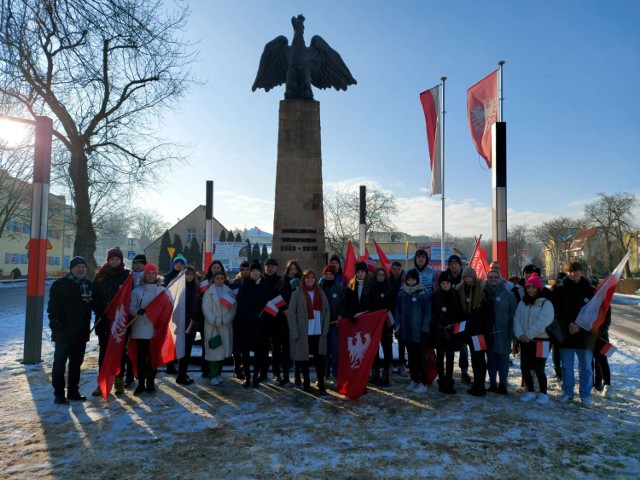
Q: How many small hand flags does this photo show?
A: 11